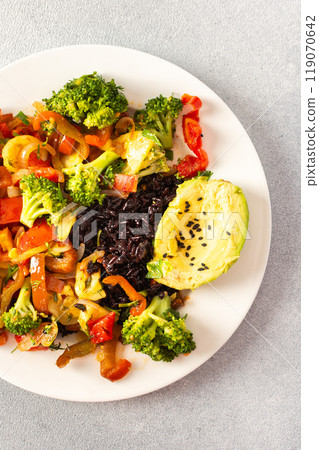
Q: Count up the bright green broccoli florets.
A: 6